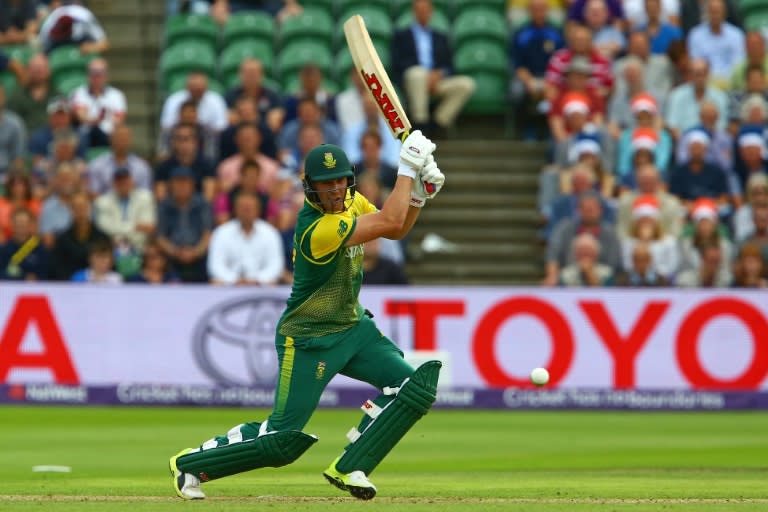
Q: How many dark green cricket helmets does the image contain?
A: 1